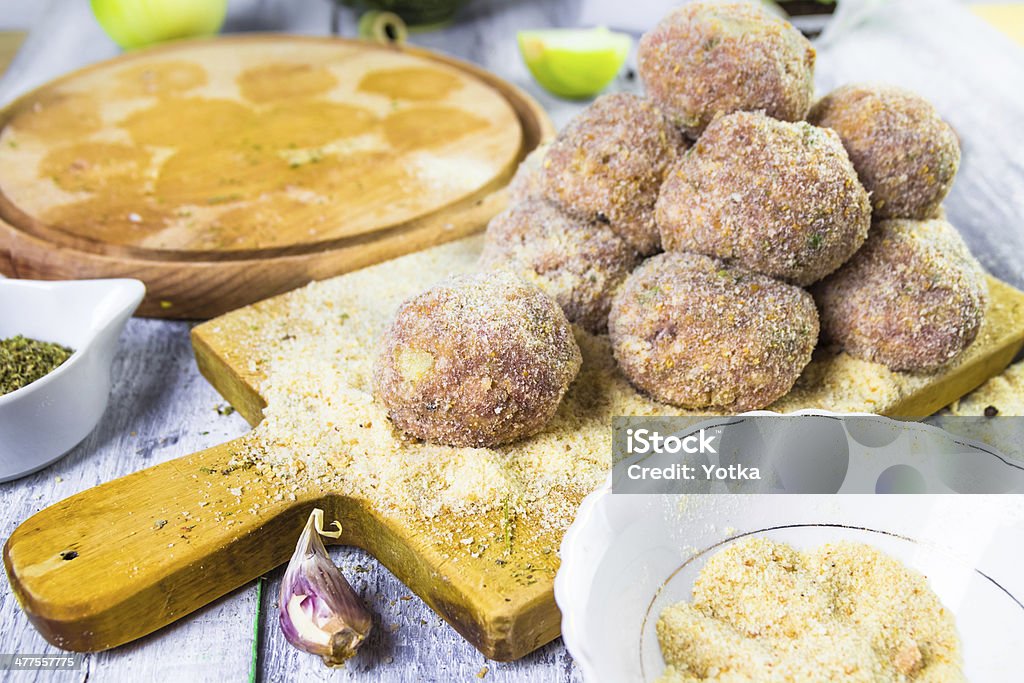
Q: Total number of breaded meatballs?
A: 9